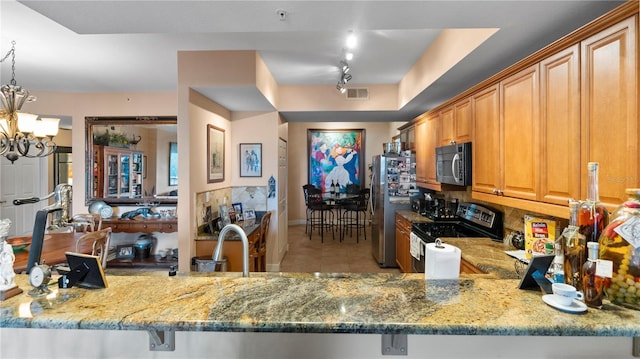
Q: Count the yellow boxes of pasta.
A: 1